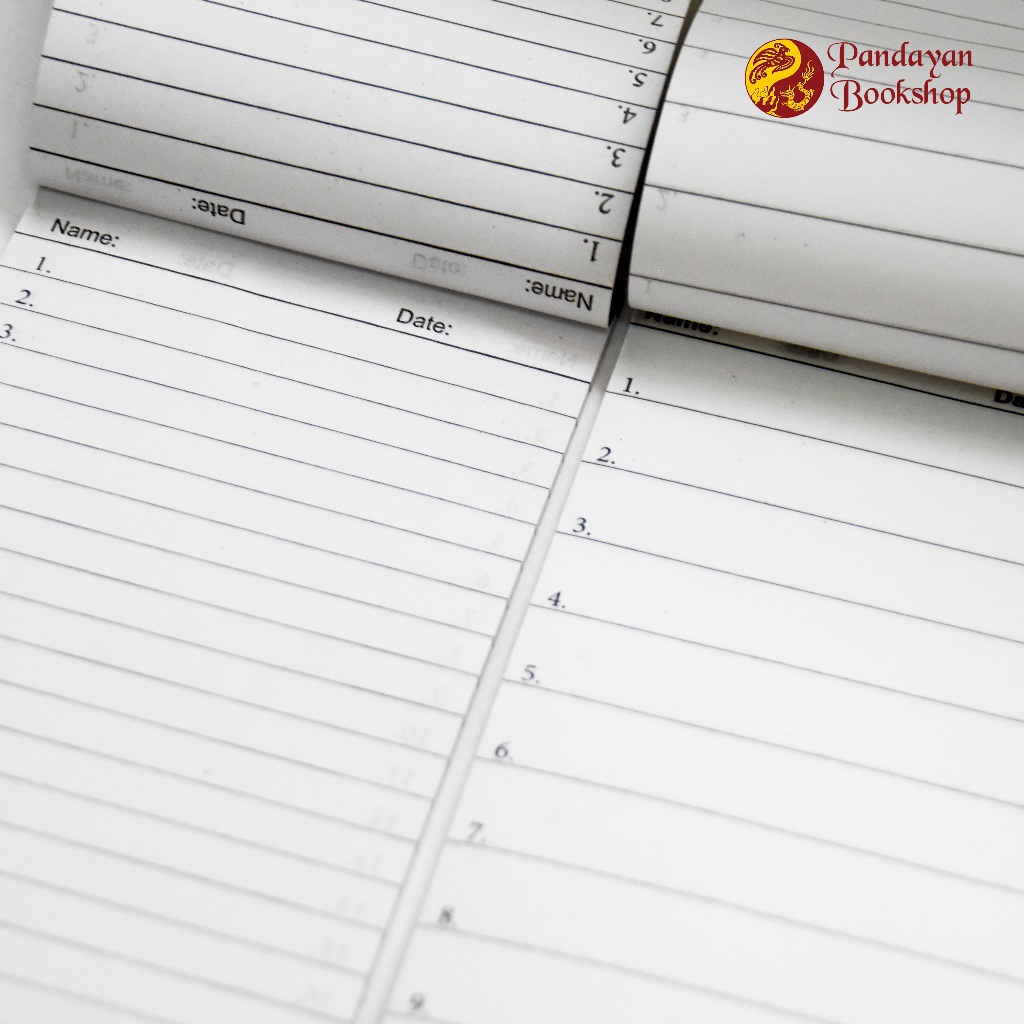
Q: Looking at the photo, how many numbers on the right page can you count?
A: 9